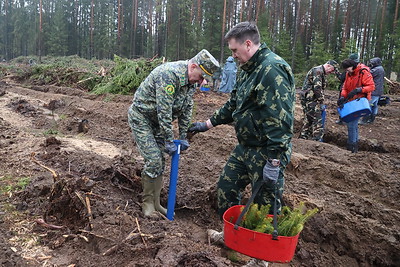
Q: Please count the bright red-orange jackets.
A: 1